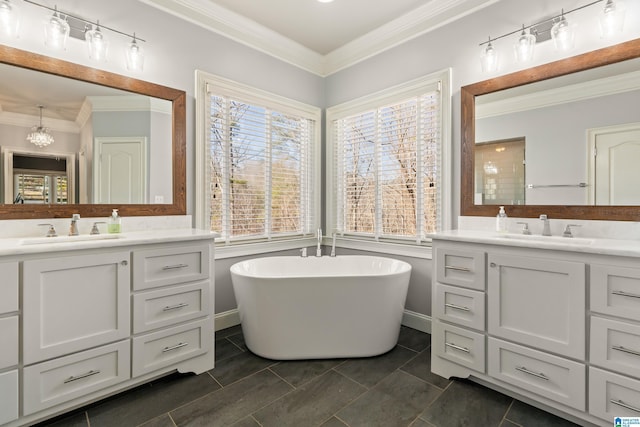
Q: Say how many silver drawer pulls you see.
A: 11